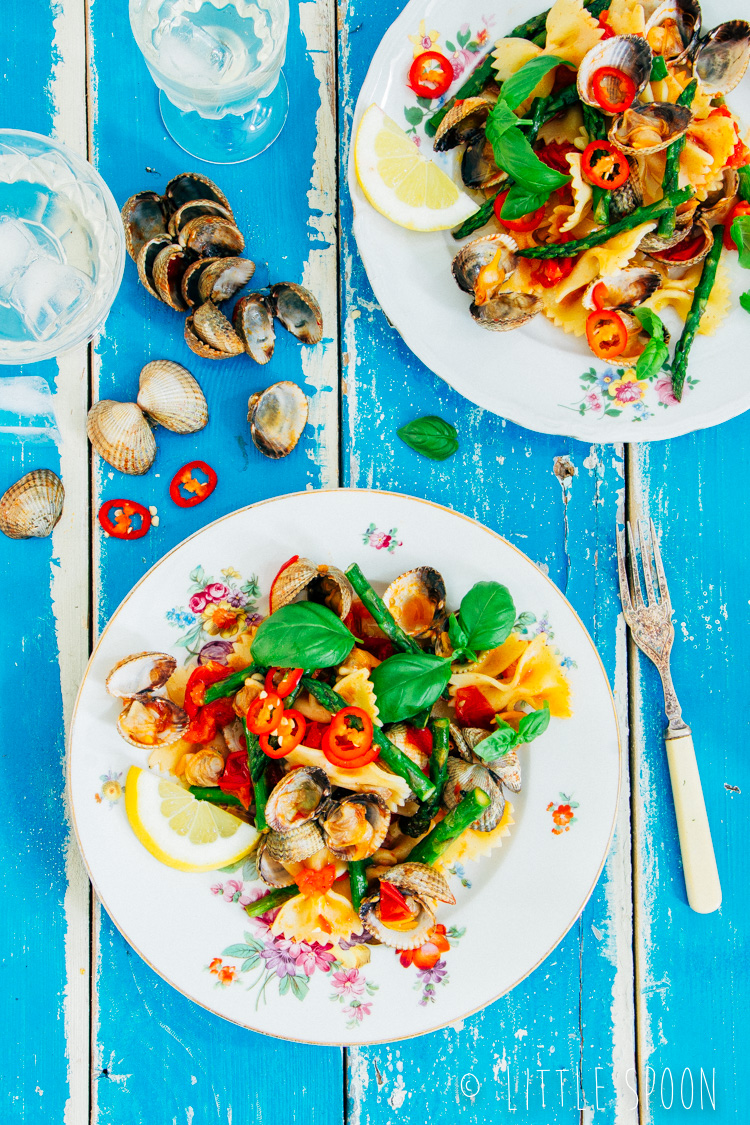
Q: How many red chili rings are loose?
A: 2